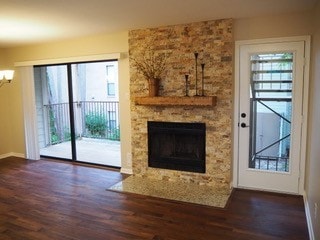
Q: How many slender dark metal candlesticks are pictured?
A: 3